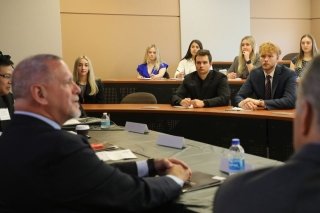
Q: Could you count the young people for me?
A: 7